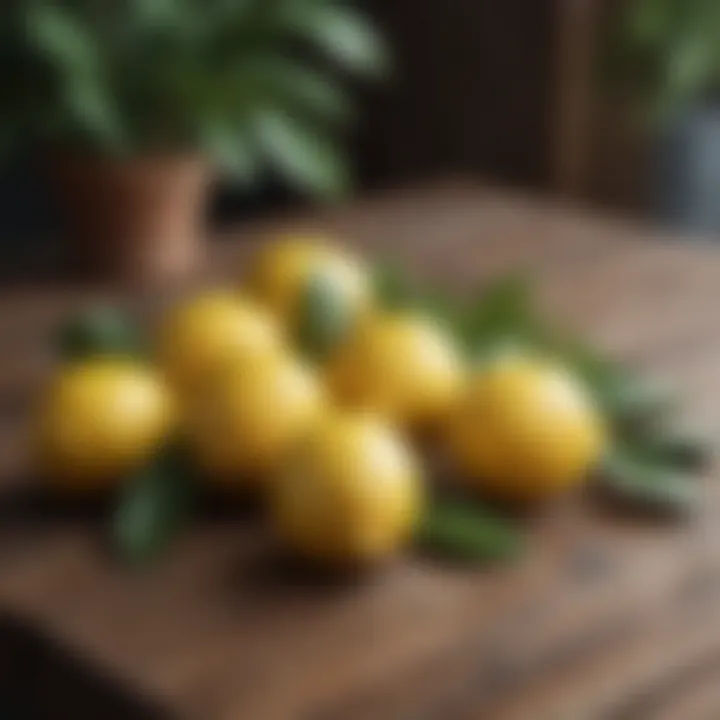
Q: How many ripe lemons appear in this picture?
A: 7